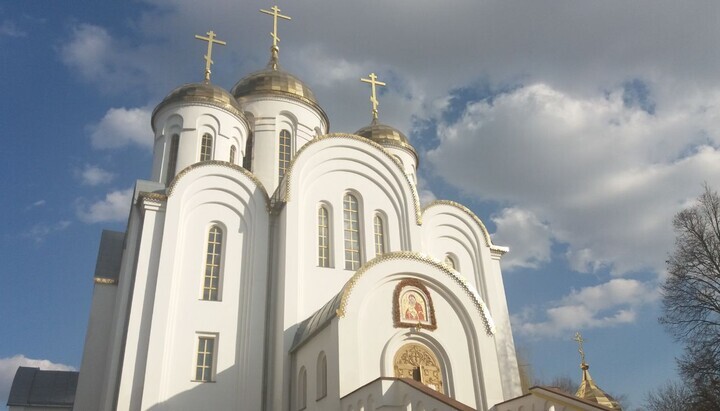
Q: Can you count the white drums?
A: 3